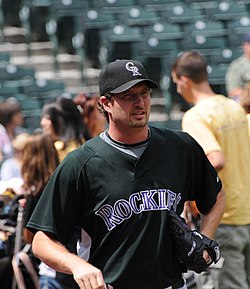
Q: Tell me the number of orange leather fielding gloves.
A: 0